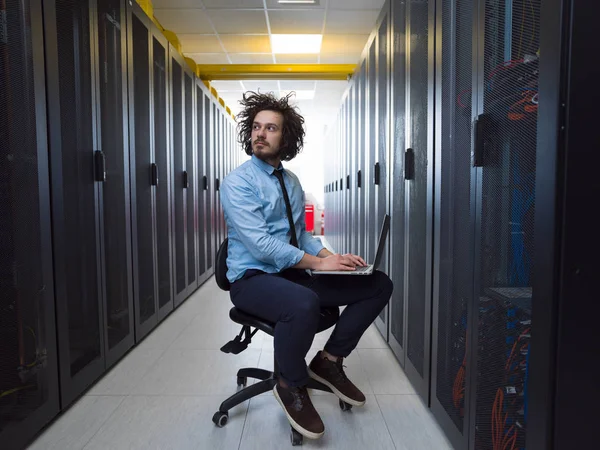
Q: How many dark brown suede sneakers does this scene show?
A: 2